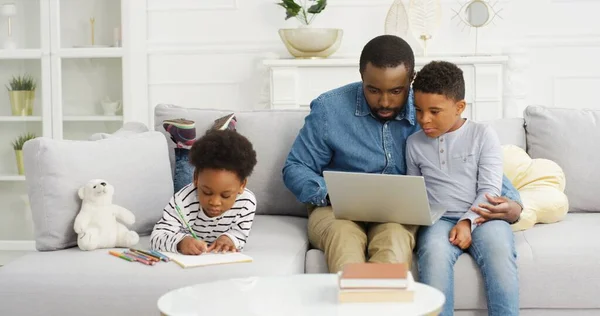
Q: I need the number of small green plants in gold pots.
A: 2